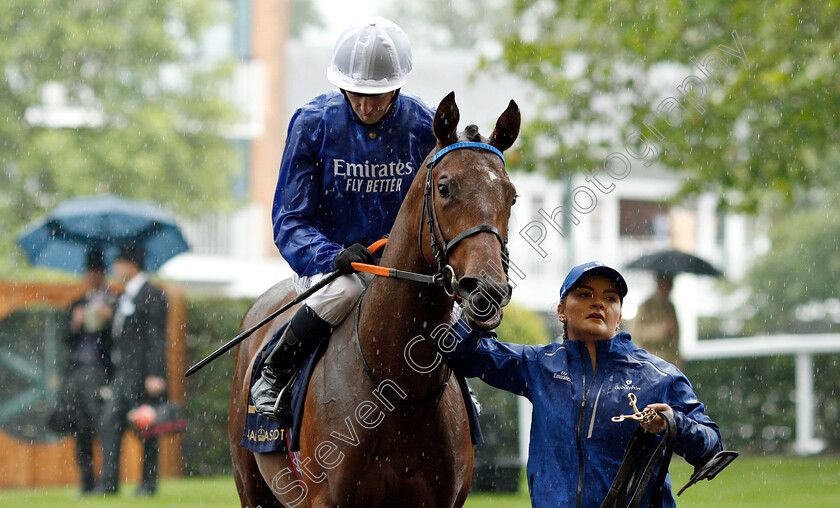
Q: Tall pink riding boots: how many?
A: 0